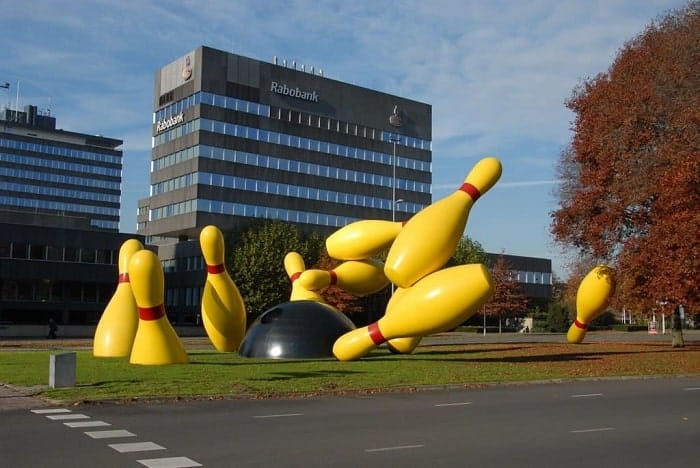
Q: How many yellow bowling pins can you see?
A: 10